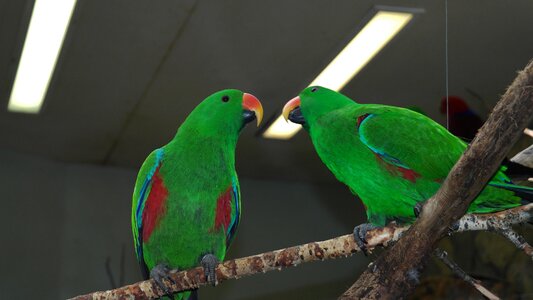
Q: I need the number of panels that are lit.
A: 2